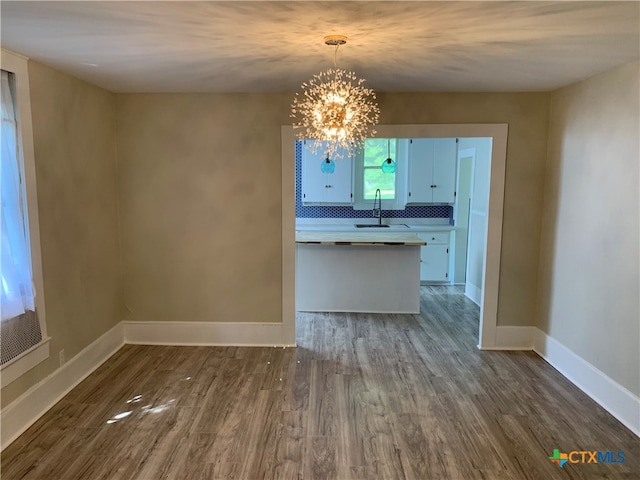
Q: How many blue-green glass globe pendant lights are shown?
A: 2